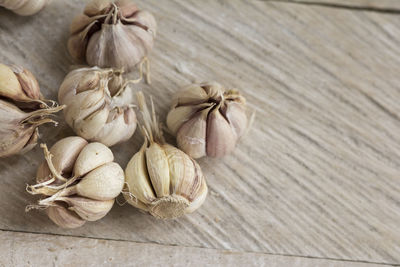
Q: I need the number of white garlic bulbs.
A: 7